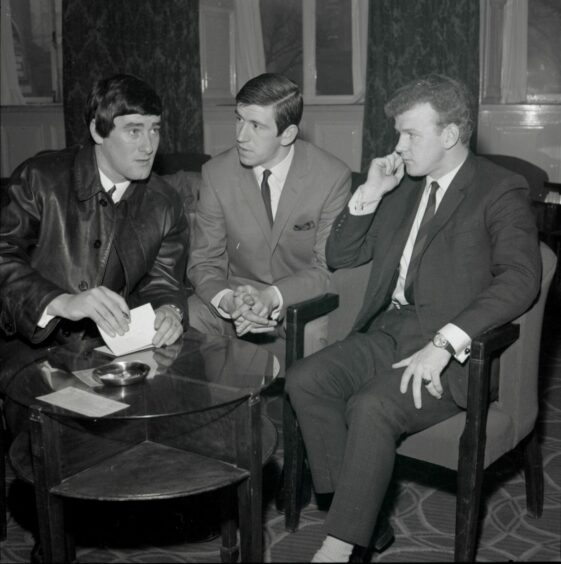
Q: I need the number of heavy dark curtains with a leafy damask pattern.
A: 2